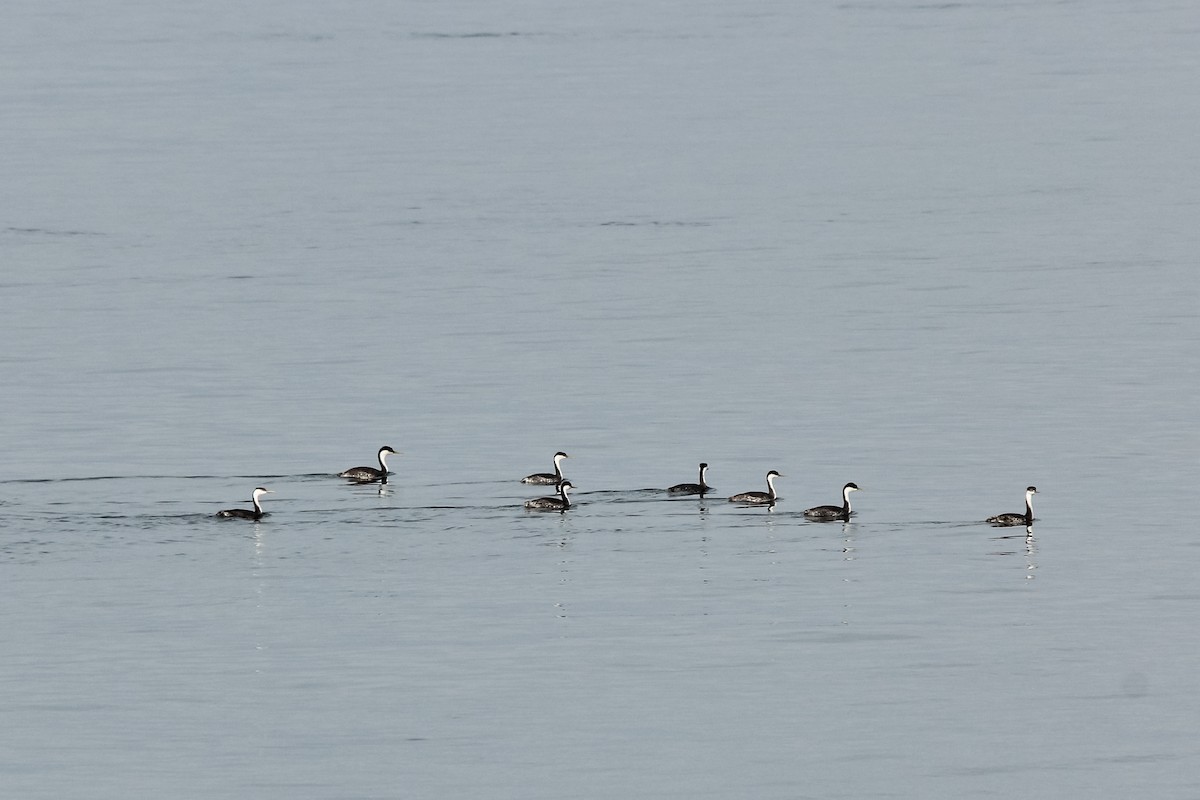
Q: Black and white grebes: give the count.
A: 8